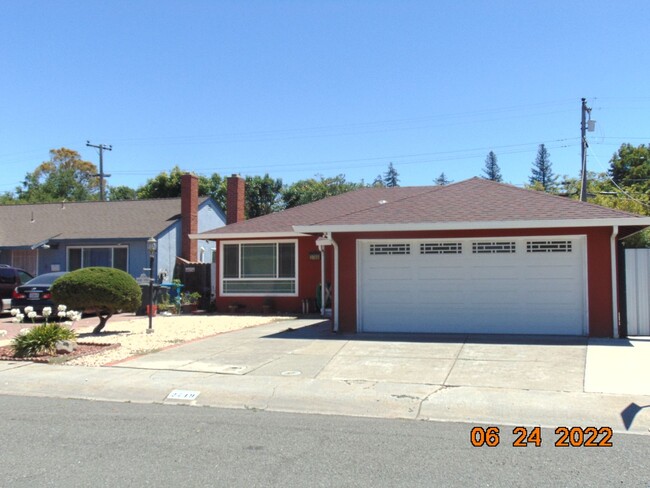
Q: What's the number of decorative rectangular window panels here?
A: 4